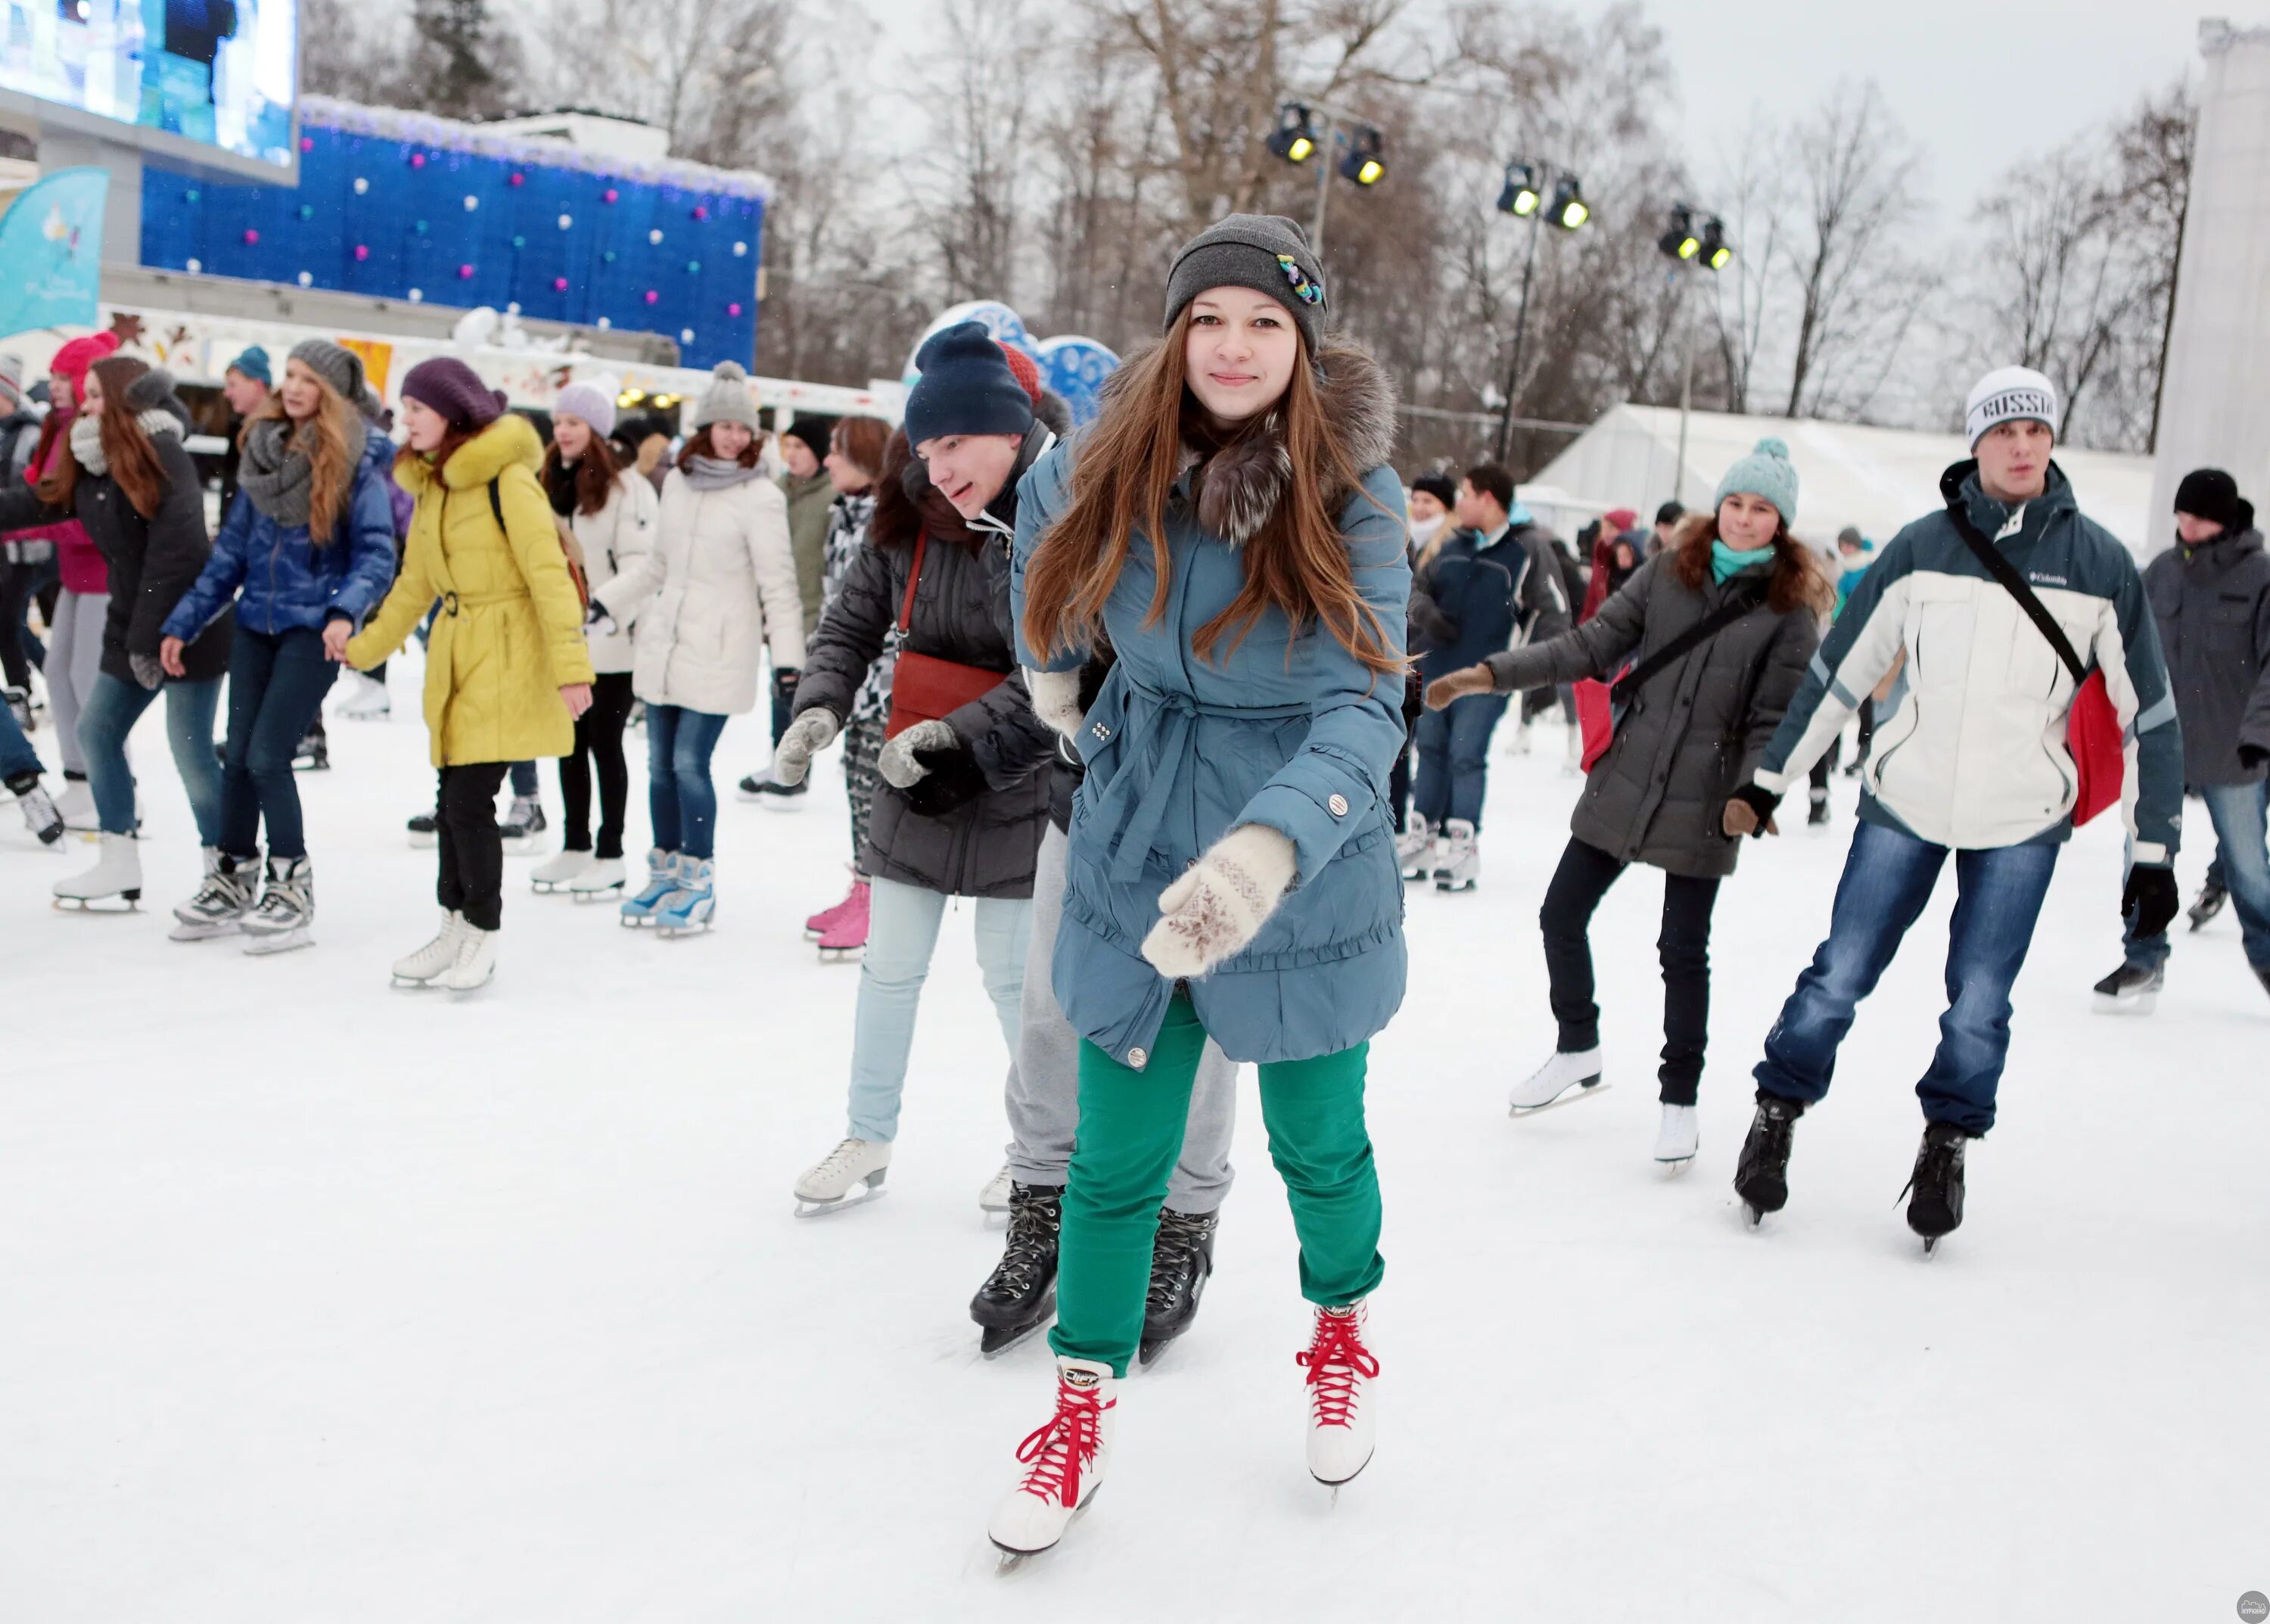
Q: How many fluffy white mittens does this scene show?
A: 2